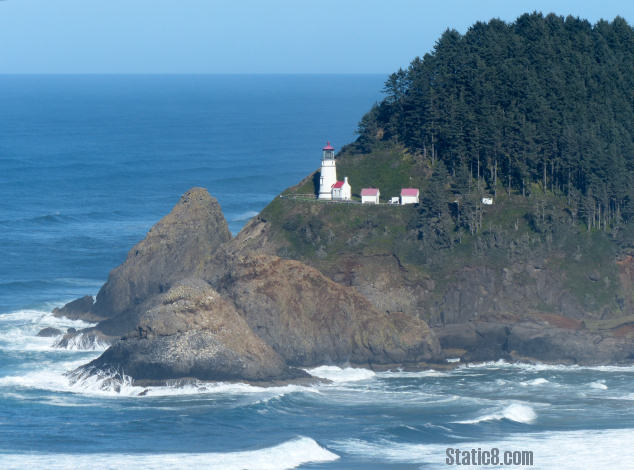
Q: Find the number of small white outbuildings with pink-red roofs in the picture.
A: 2